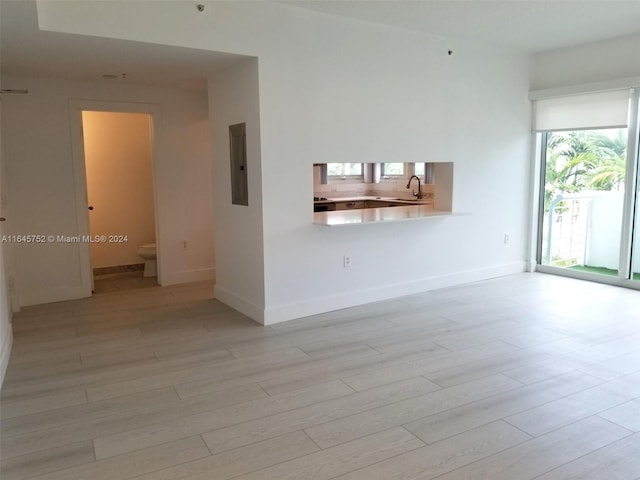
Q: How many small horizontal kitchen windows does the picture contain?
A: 3